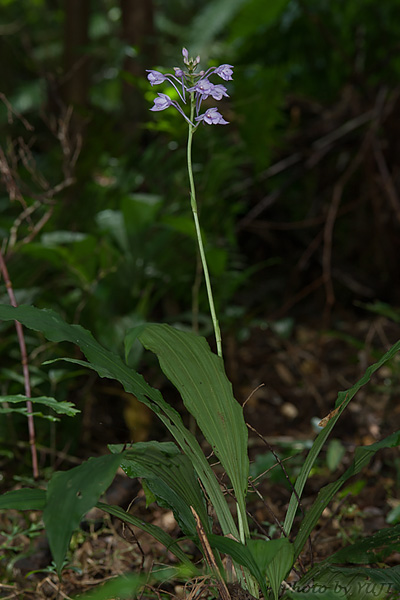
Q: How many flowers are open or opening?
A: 6